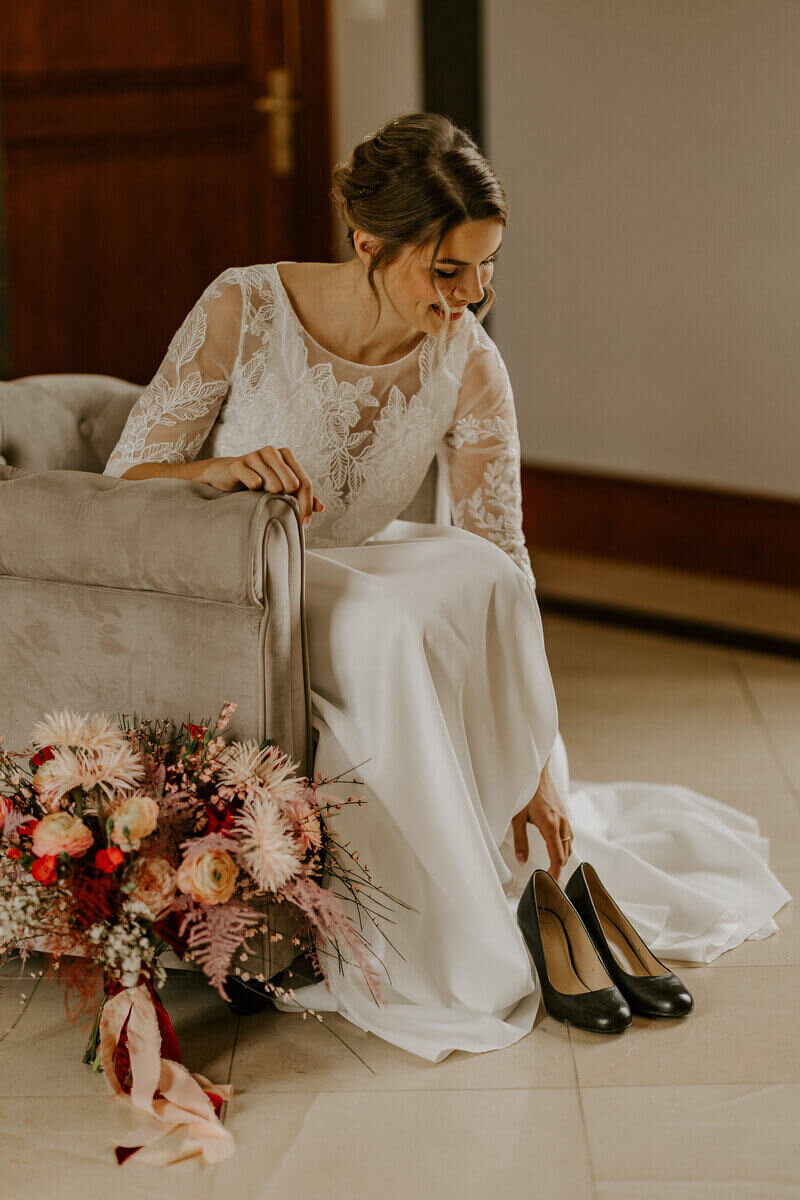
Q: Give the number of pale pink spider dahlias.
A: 4